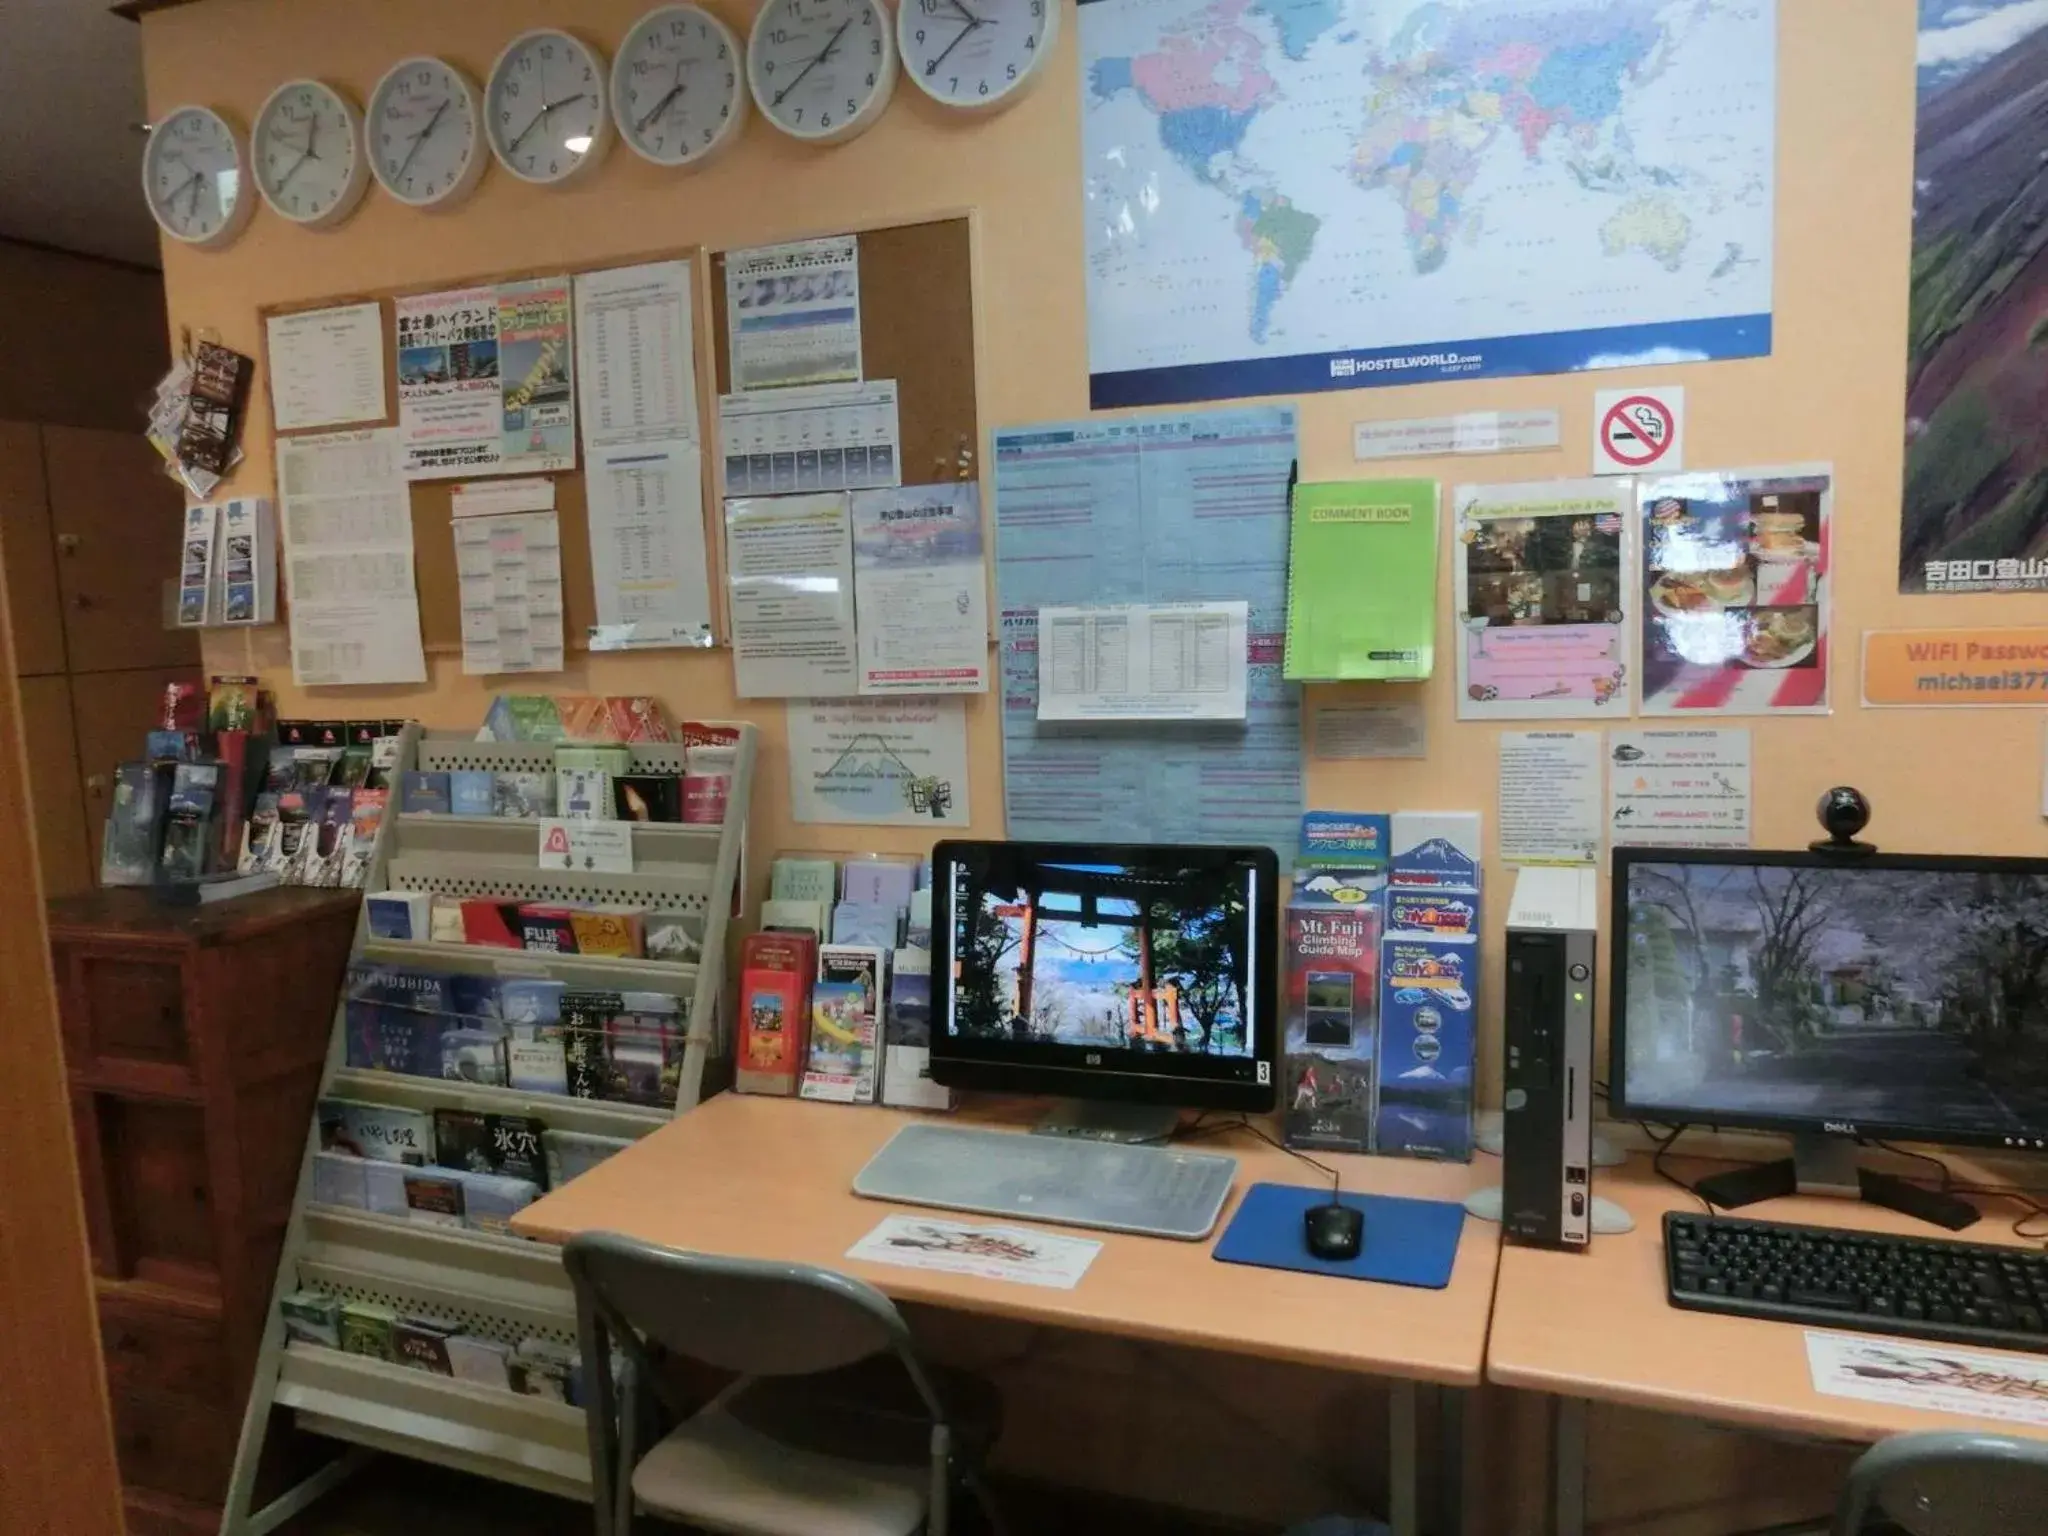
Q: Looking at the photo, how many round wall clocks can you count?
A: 7